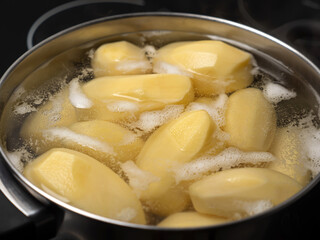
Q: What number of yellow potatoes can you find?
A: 11